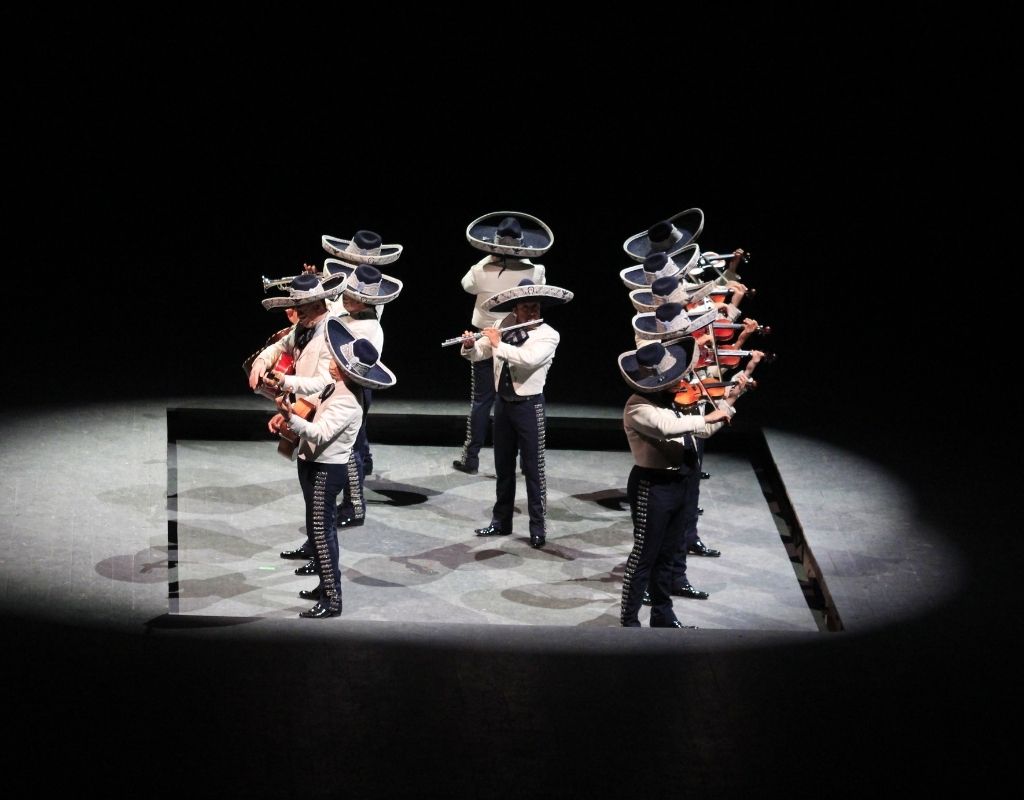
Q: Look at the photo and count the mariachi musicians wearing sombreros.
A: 11